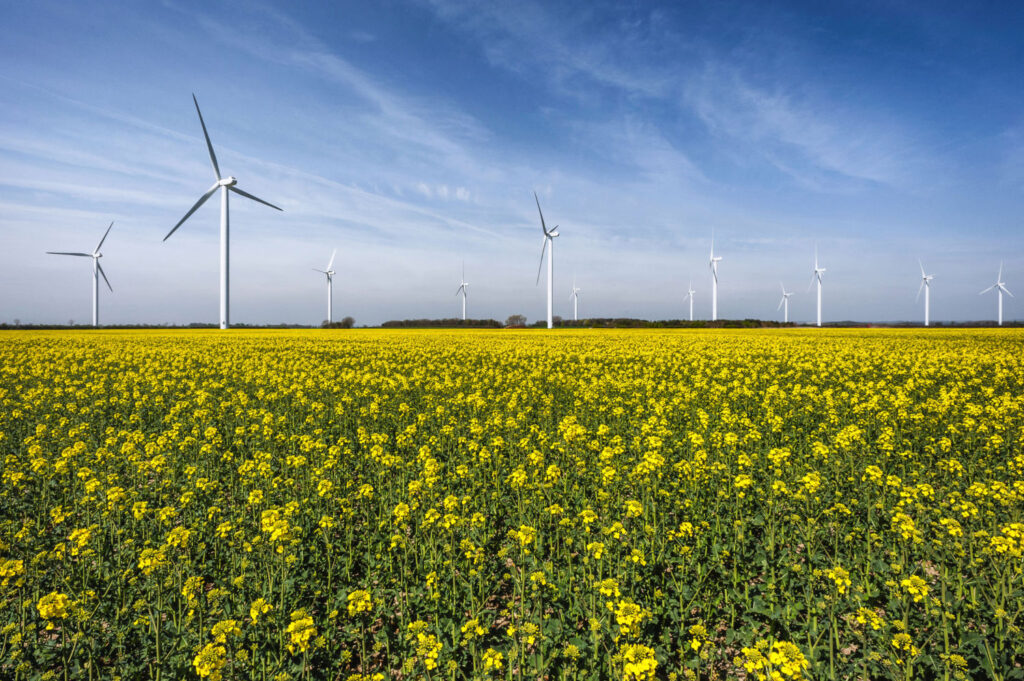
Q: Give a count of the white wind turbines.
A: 12